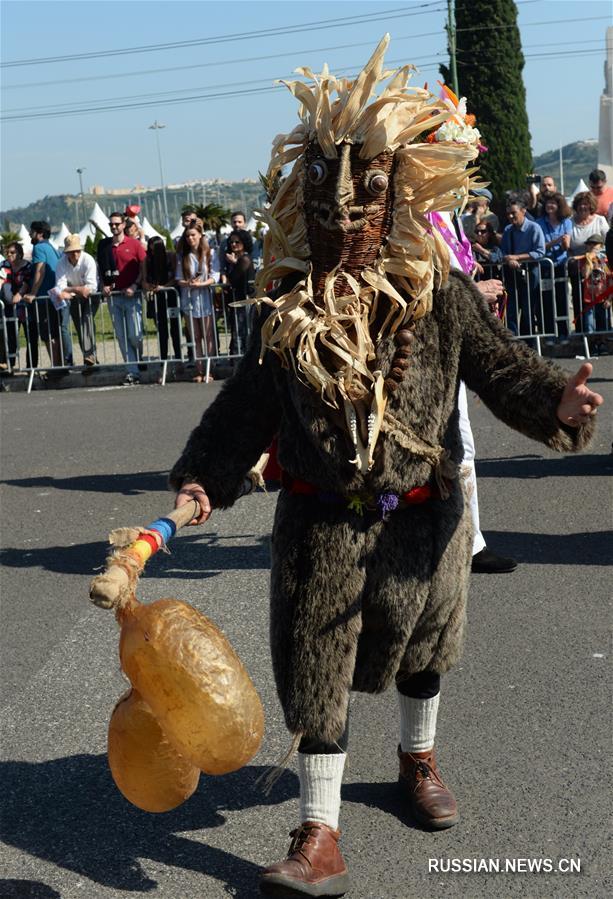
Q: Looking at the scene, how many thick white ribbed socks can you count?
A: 2